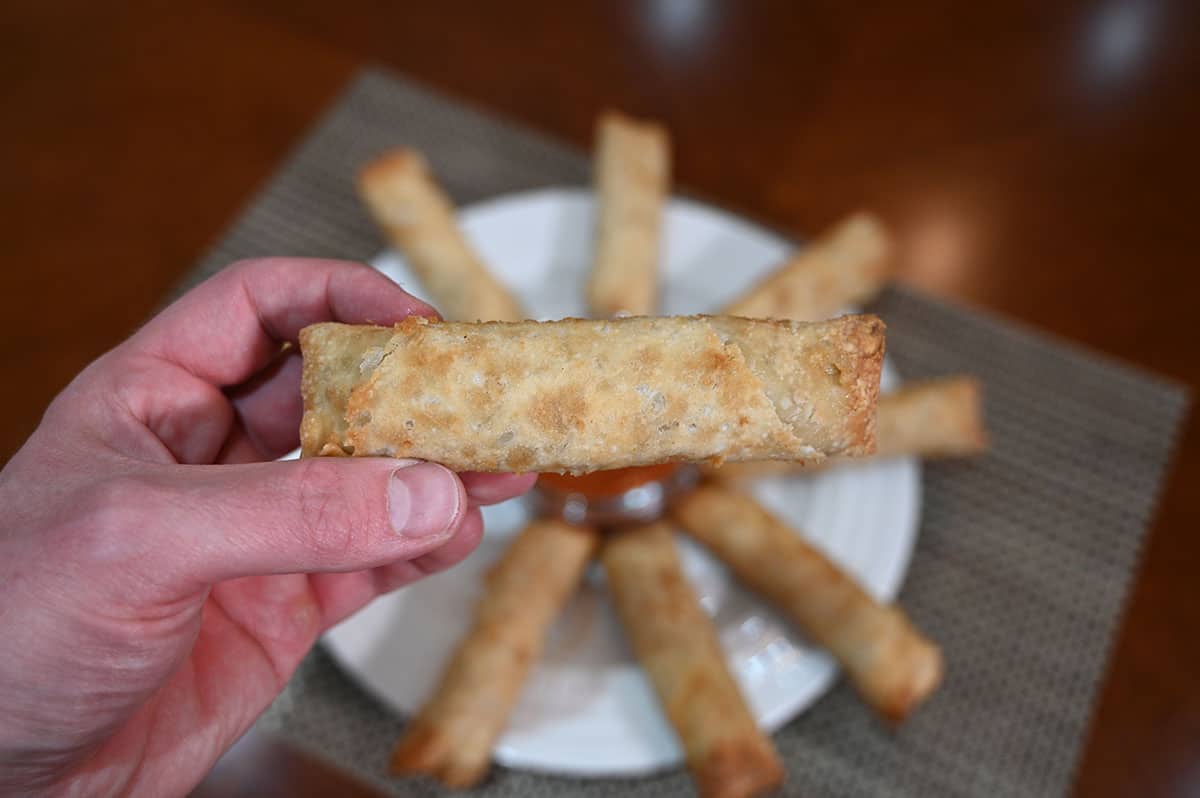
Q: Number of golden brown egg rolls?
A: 8